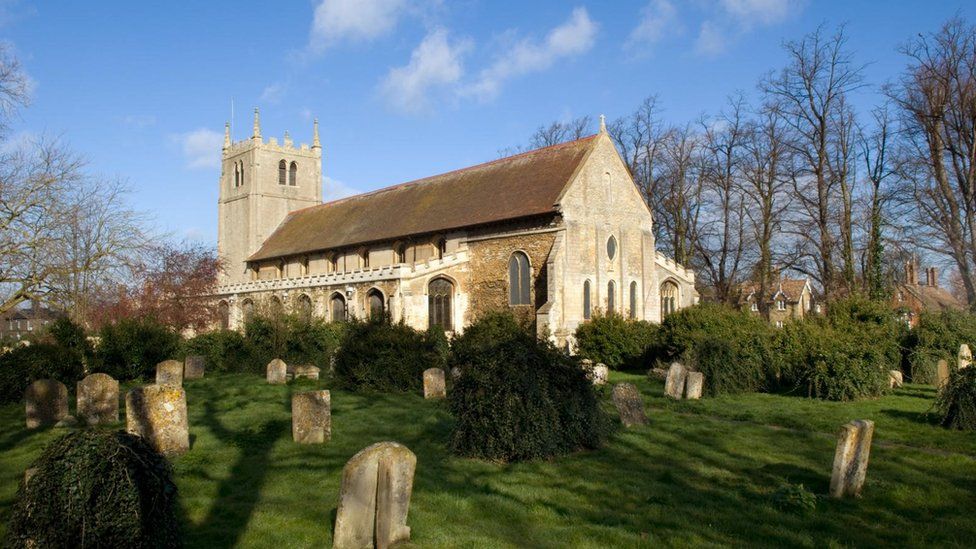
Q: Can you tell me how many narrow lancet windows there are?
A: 3